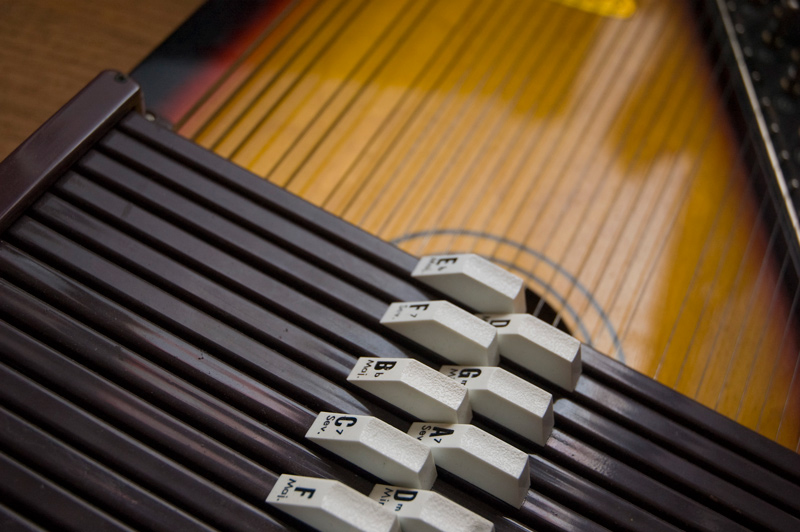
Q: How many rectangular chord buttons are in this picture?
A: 9